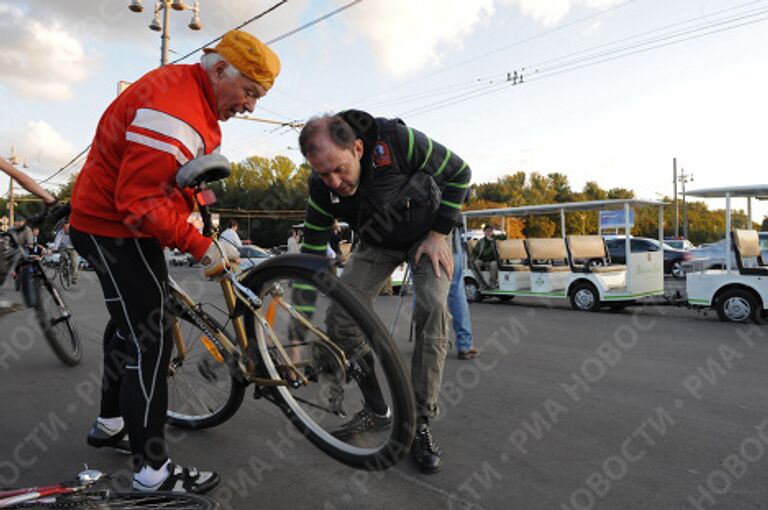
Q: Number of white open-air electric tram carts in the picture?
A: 2